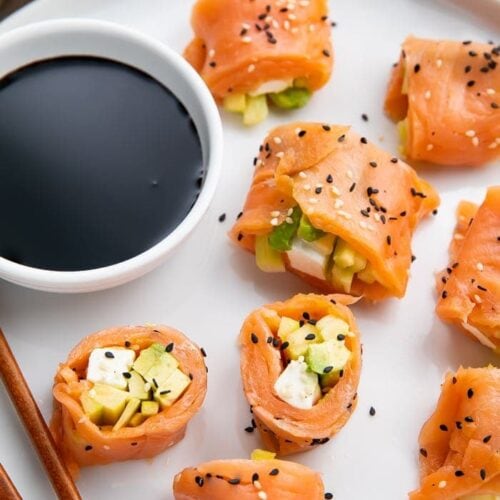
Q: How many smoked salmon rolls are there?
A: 8